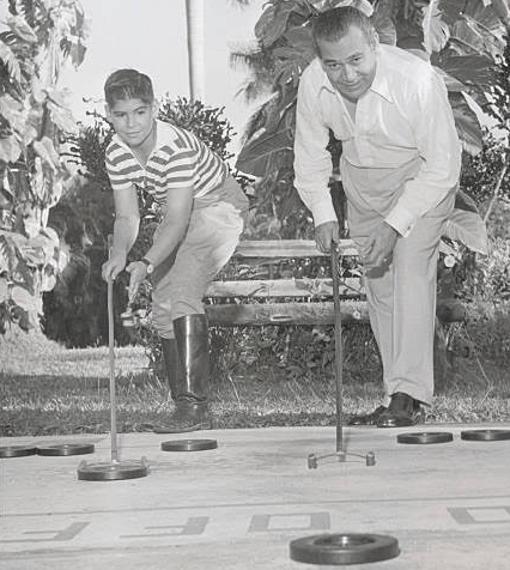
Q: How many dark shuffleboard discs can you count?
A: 7